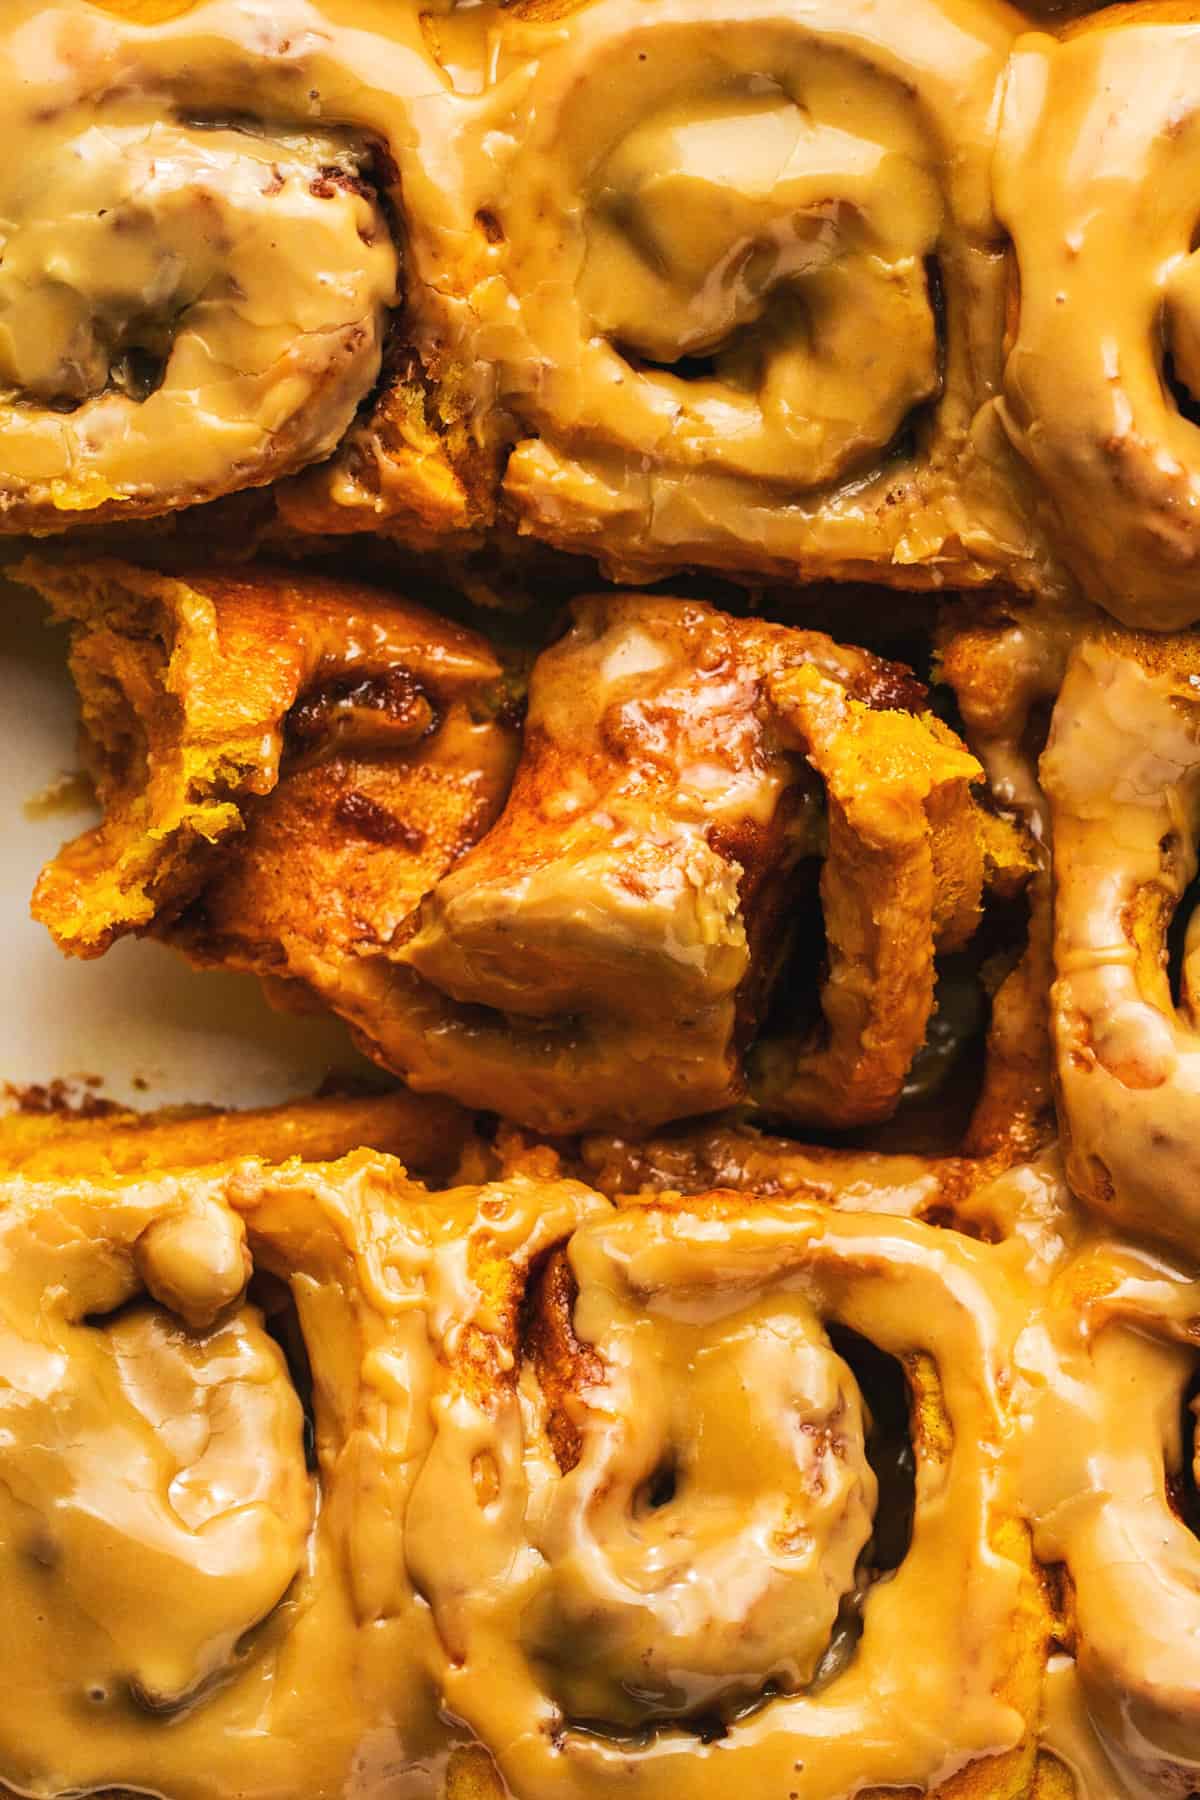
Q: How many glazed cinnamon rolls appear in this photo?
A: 8